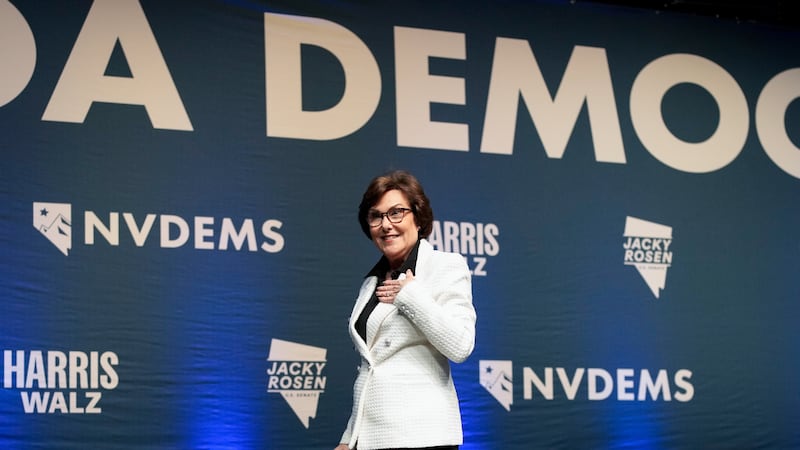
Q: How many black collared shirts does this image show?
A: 1